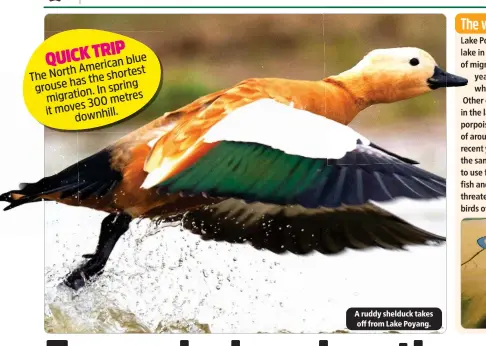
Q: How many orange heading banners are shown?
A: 1